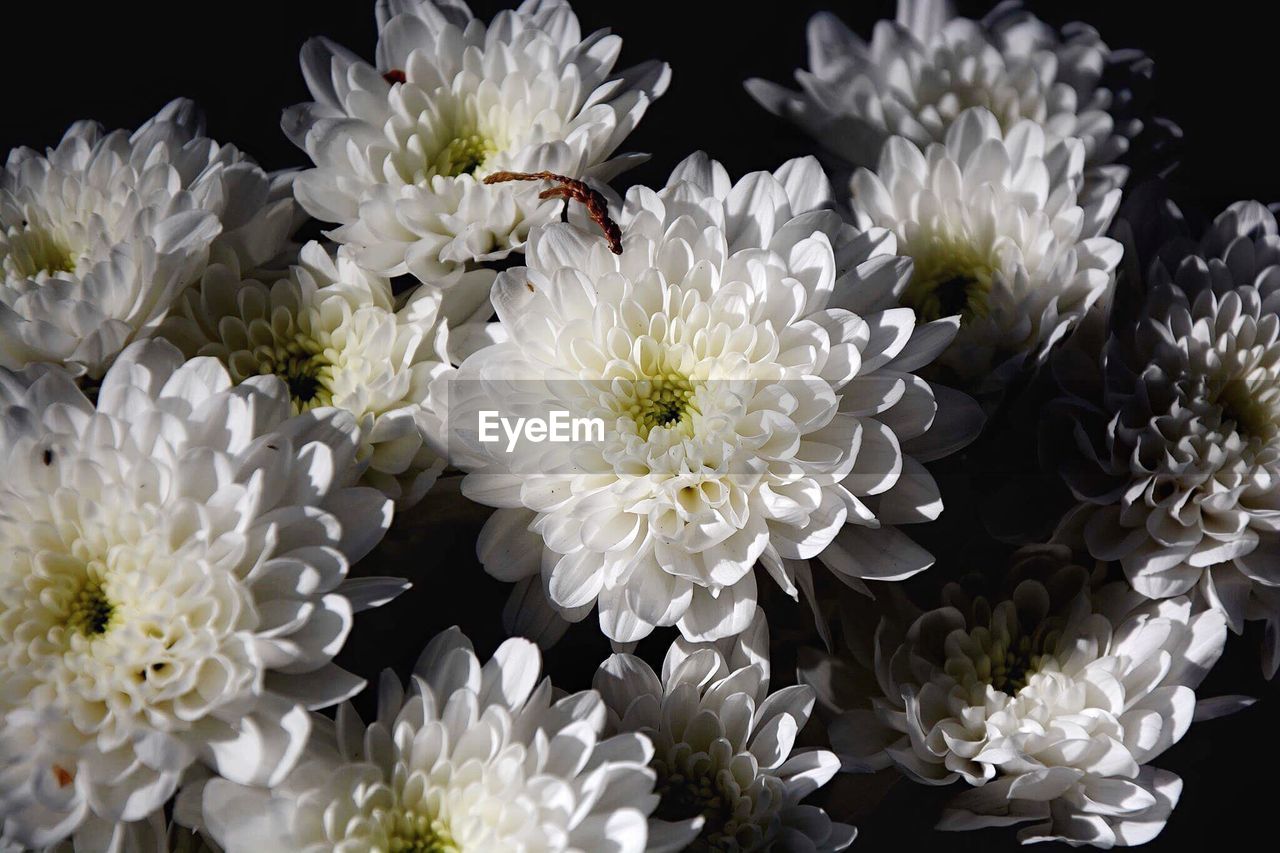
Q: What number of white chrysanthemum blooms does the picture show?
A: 11